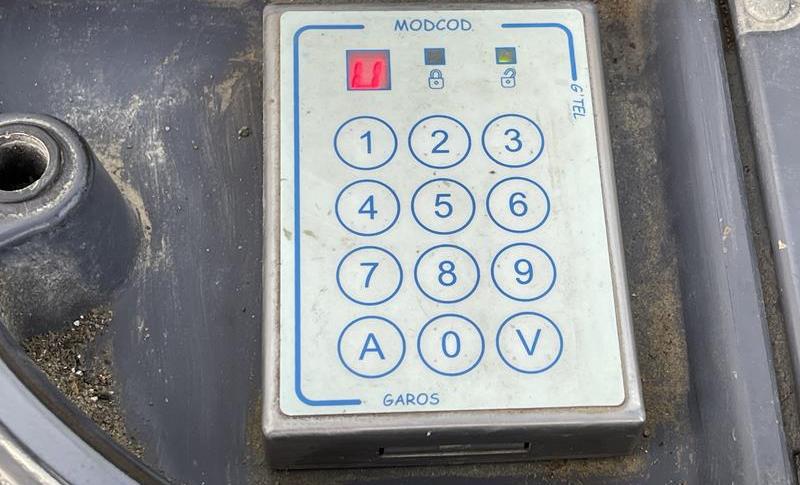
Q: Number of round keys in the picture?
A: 12